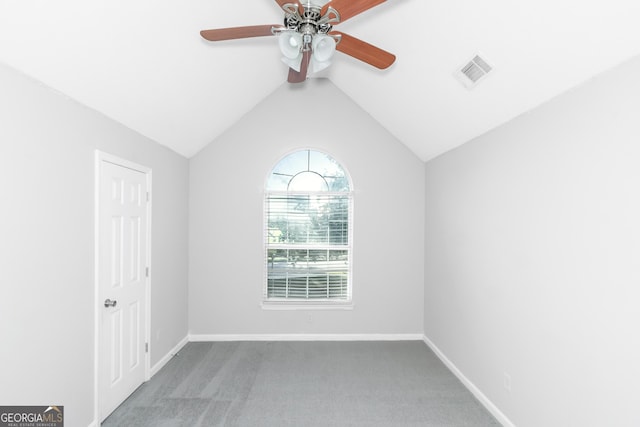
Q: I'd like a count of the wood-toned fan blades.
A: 5